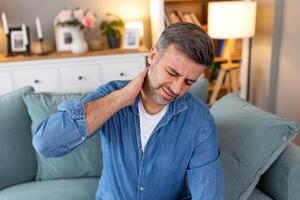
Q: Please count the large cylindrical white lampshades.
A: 1